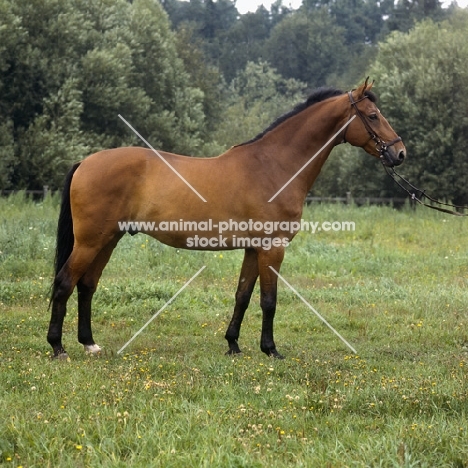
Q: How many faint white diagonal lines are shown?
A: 4